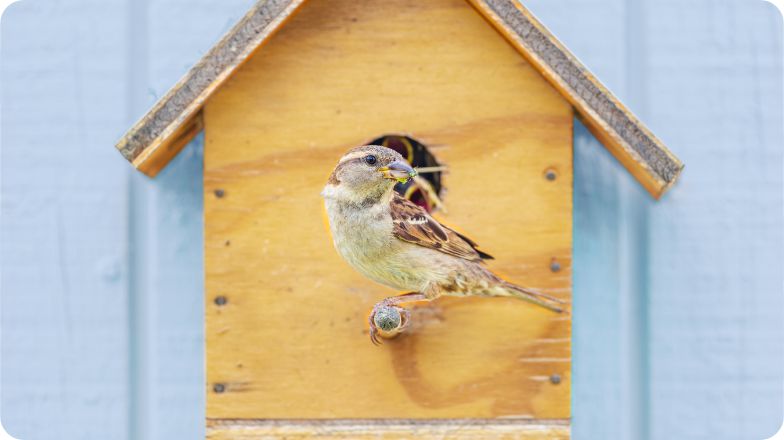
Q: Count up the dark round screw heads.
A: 6